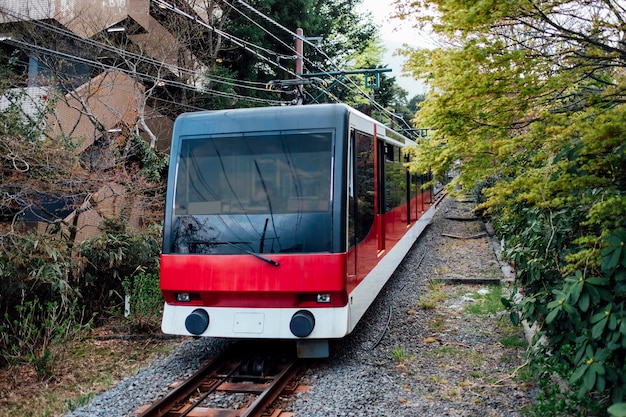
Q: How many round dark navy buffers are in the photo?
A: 2